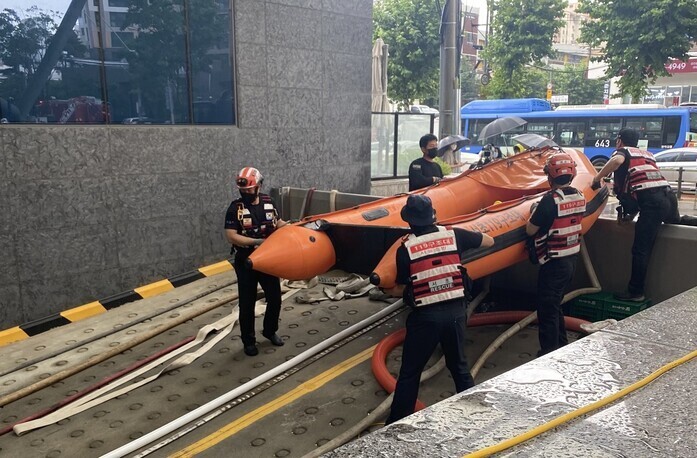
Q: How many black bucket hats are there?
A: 1